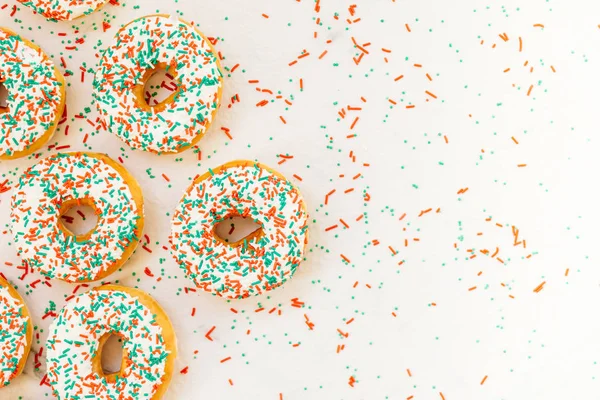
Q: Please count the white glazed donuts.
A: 7